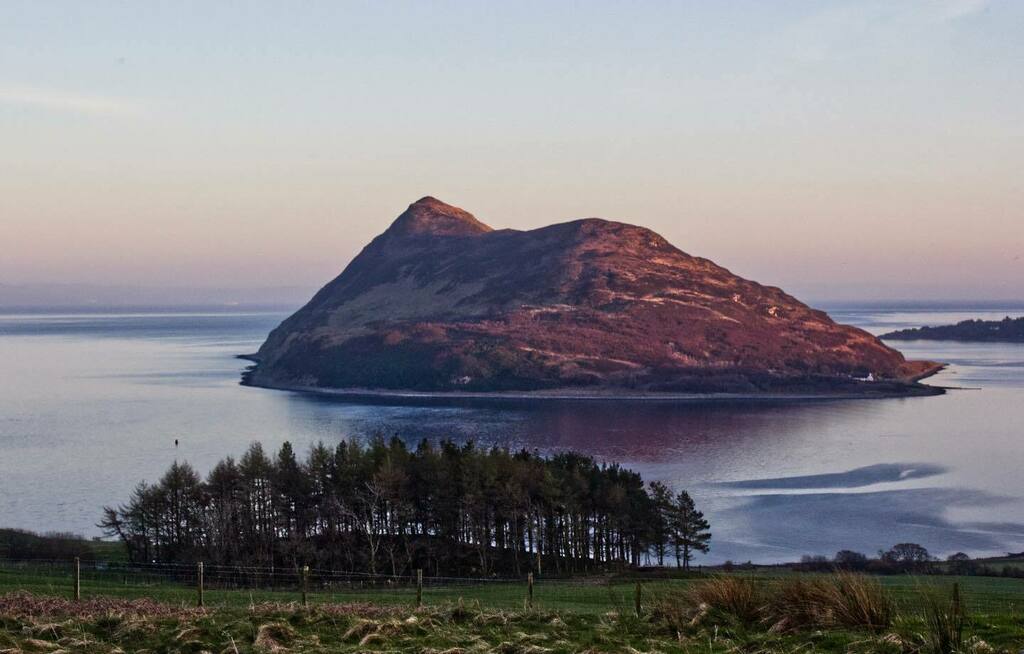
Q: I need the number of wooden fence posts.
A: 7